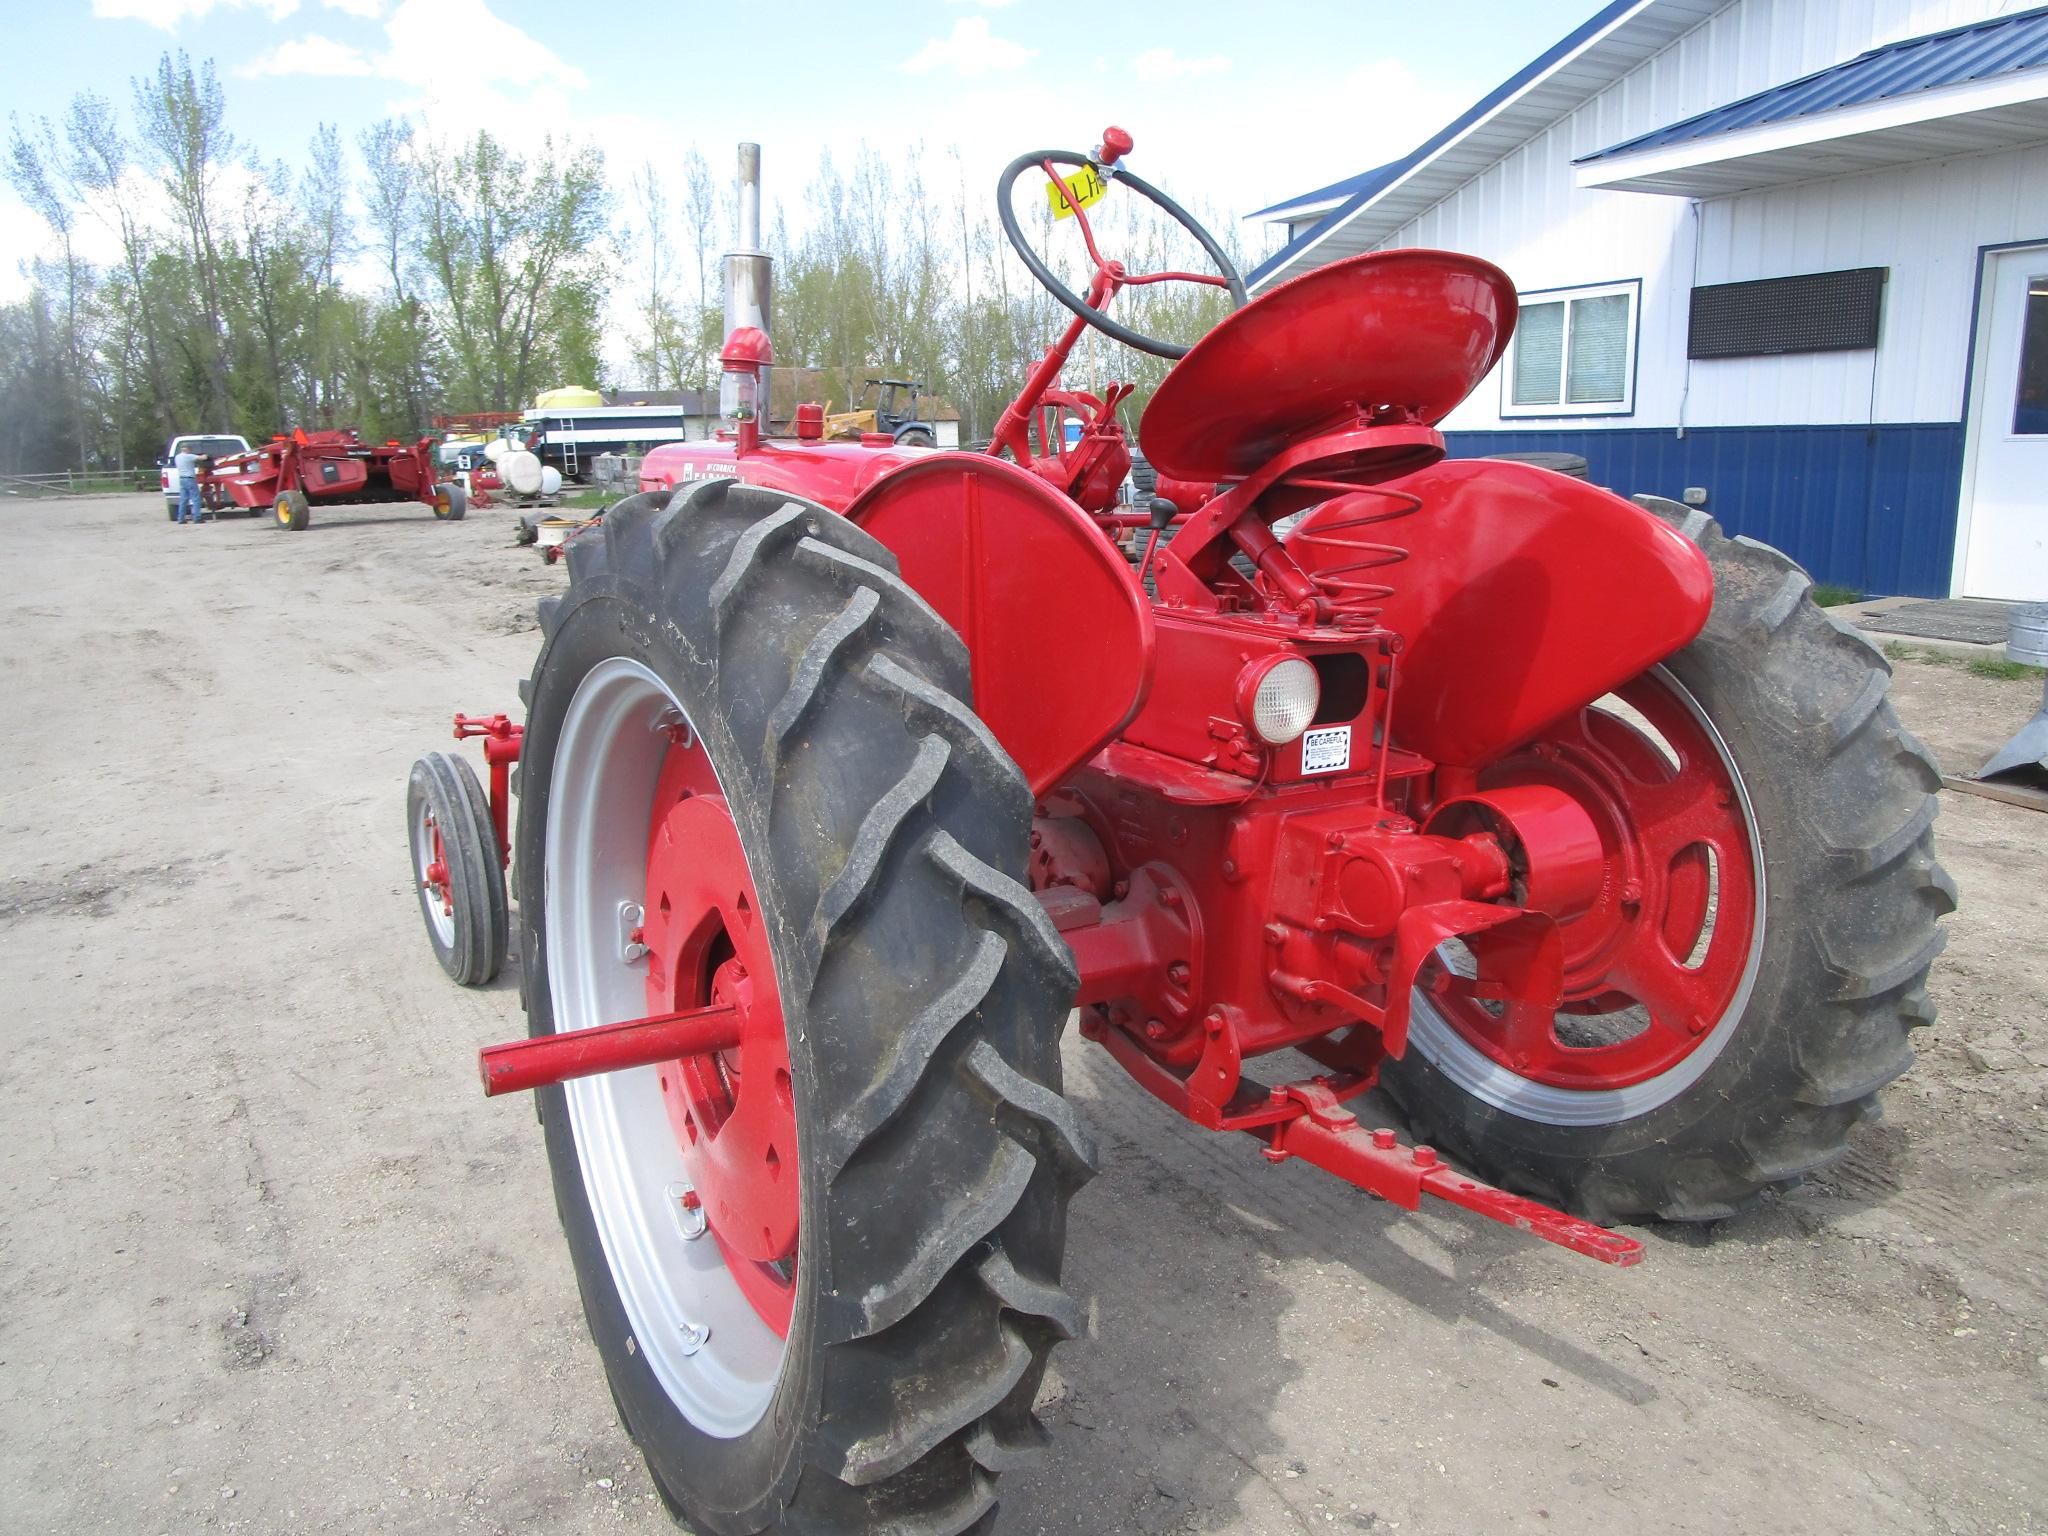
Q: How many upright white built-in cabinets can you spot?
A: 0